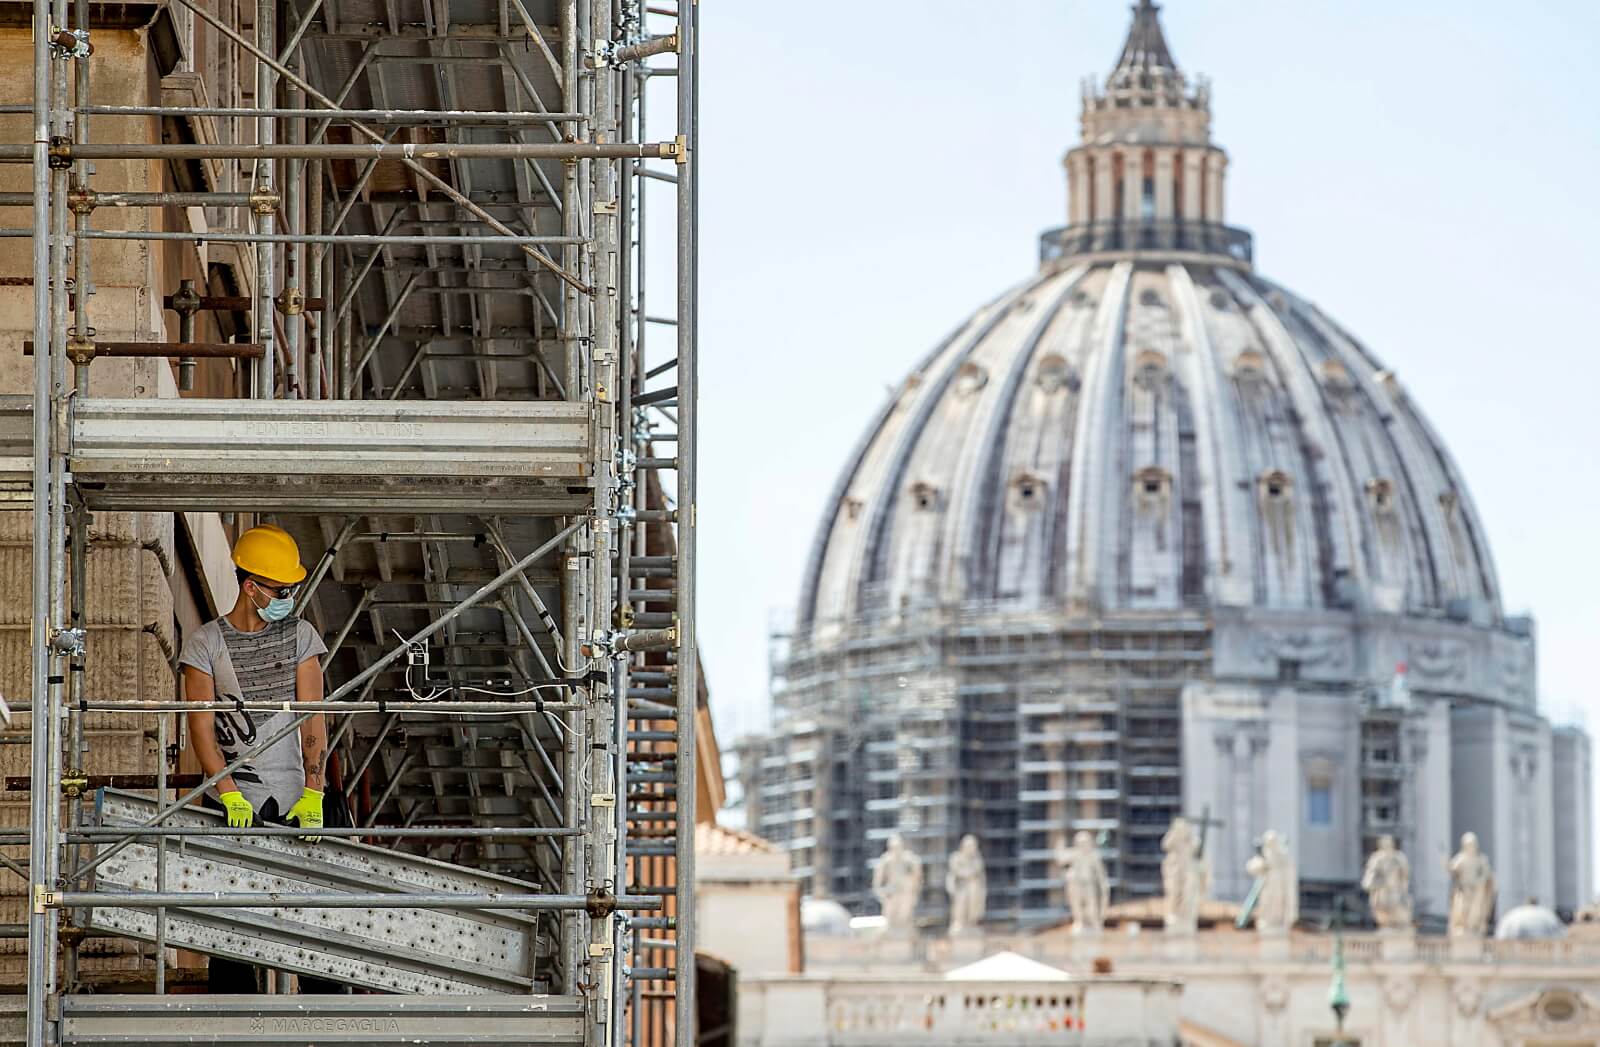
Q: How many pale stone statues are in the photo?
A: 7